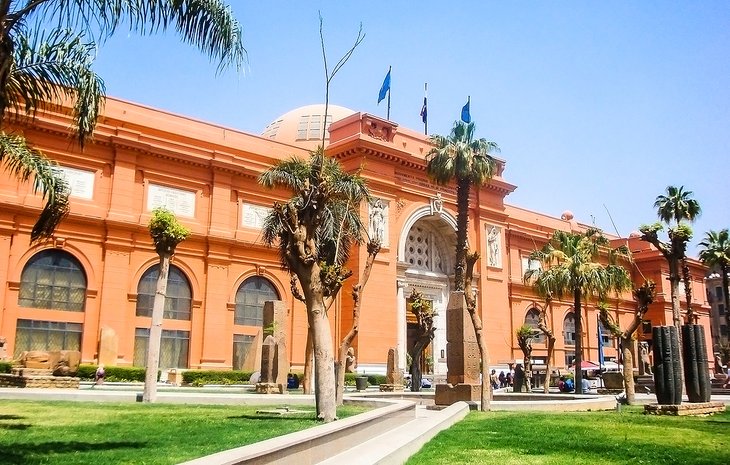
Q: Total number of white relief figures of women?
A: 2